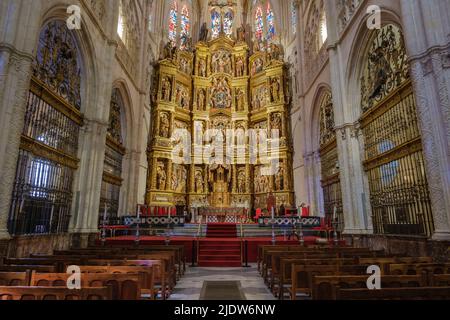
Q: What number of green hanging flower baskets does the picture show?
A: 0